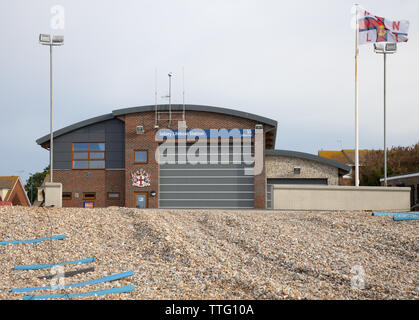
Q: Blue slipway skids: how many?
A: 6